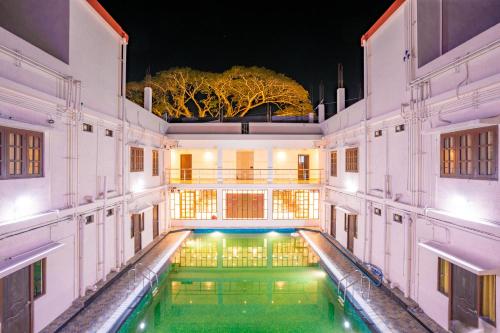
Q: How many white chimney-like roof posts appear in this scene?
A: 3